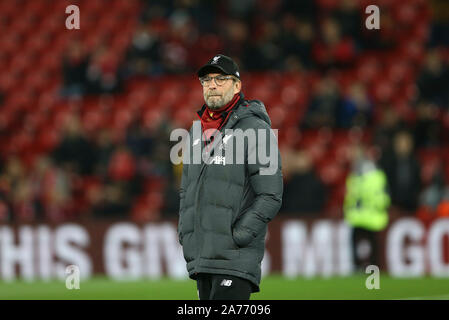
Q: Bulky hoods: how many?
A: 1